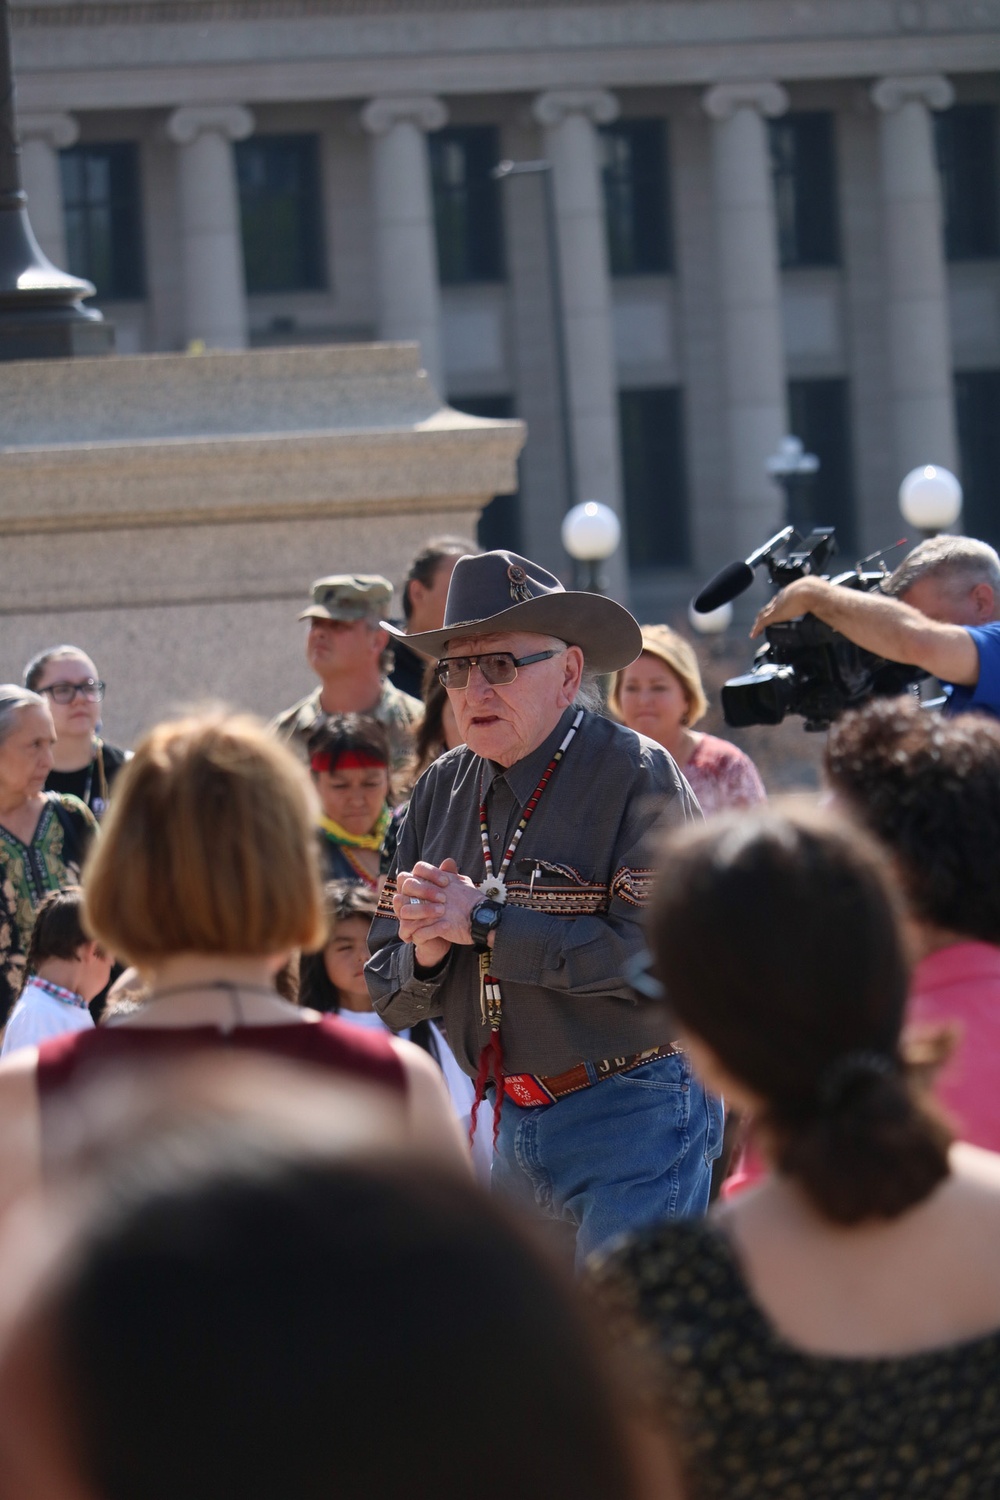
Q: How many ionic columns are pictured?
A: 6